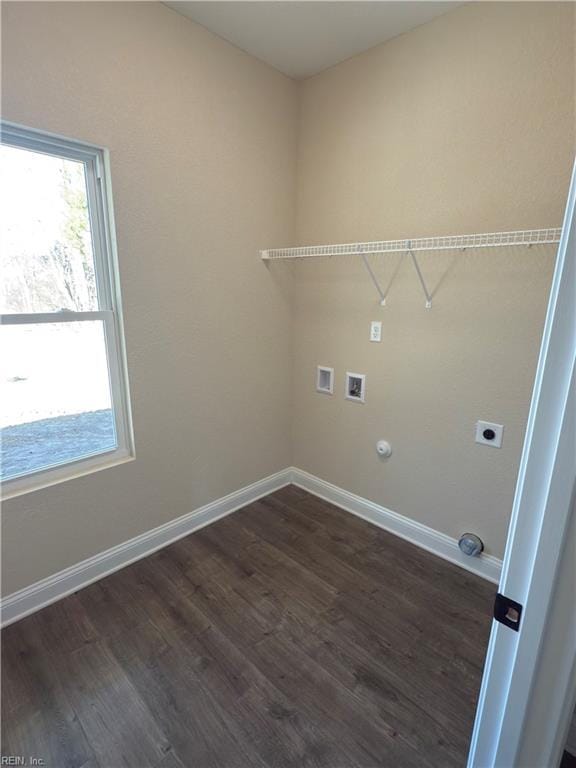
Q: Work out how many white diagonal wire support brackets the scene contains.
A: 2